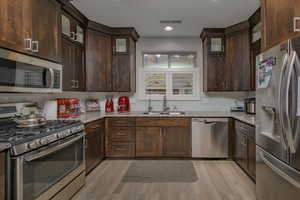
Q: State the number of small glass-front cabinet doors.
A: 5